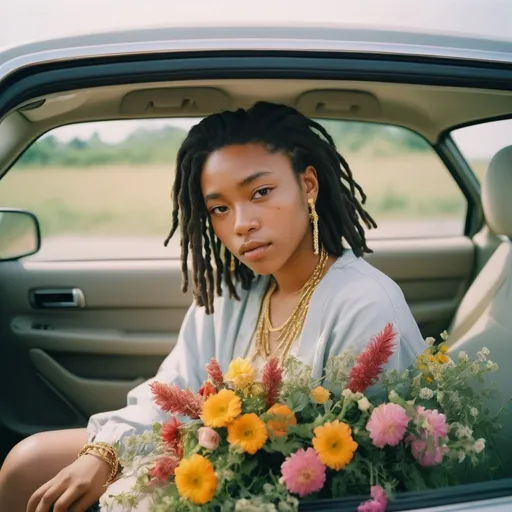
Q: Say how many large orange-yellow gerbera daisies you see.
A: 4